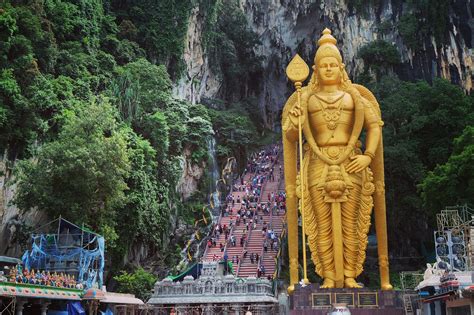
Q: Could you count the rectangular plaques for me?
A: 3